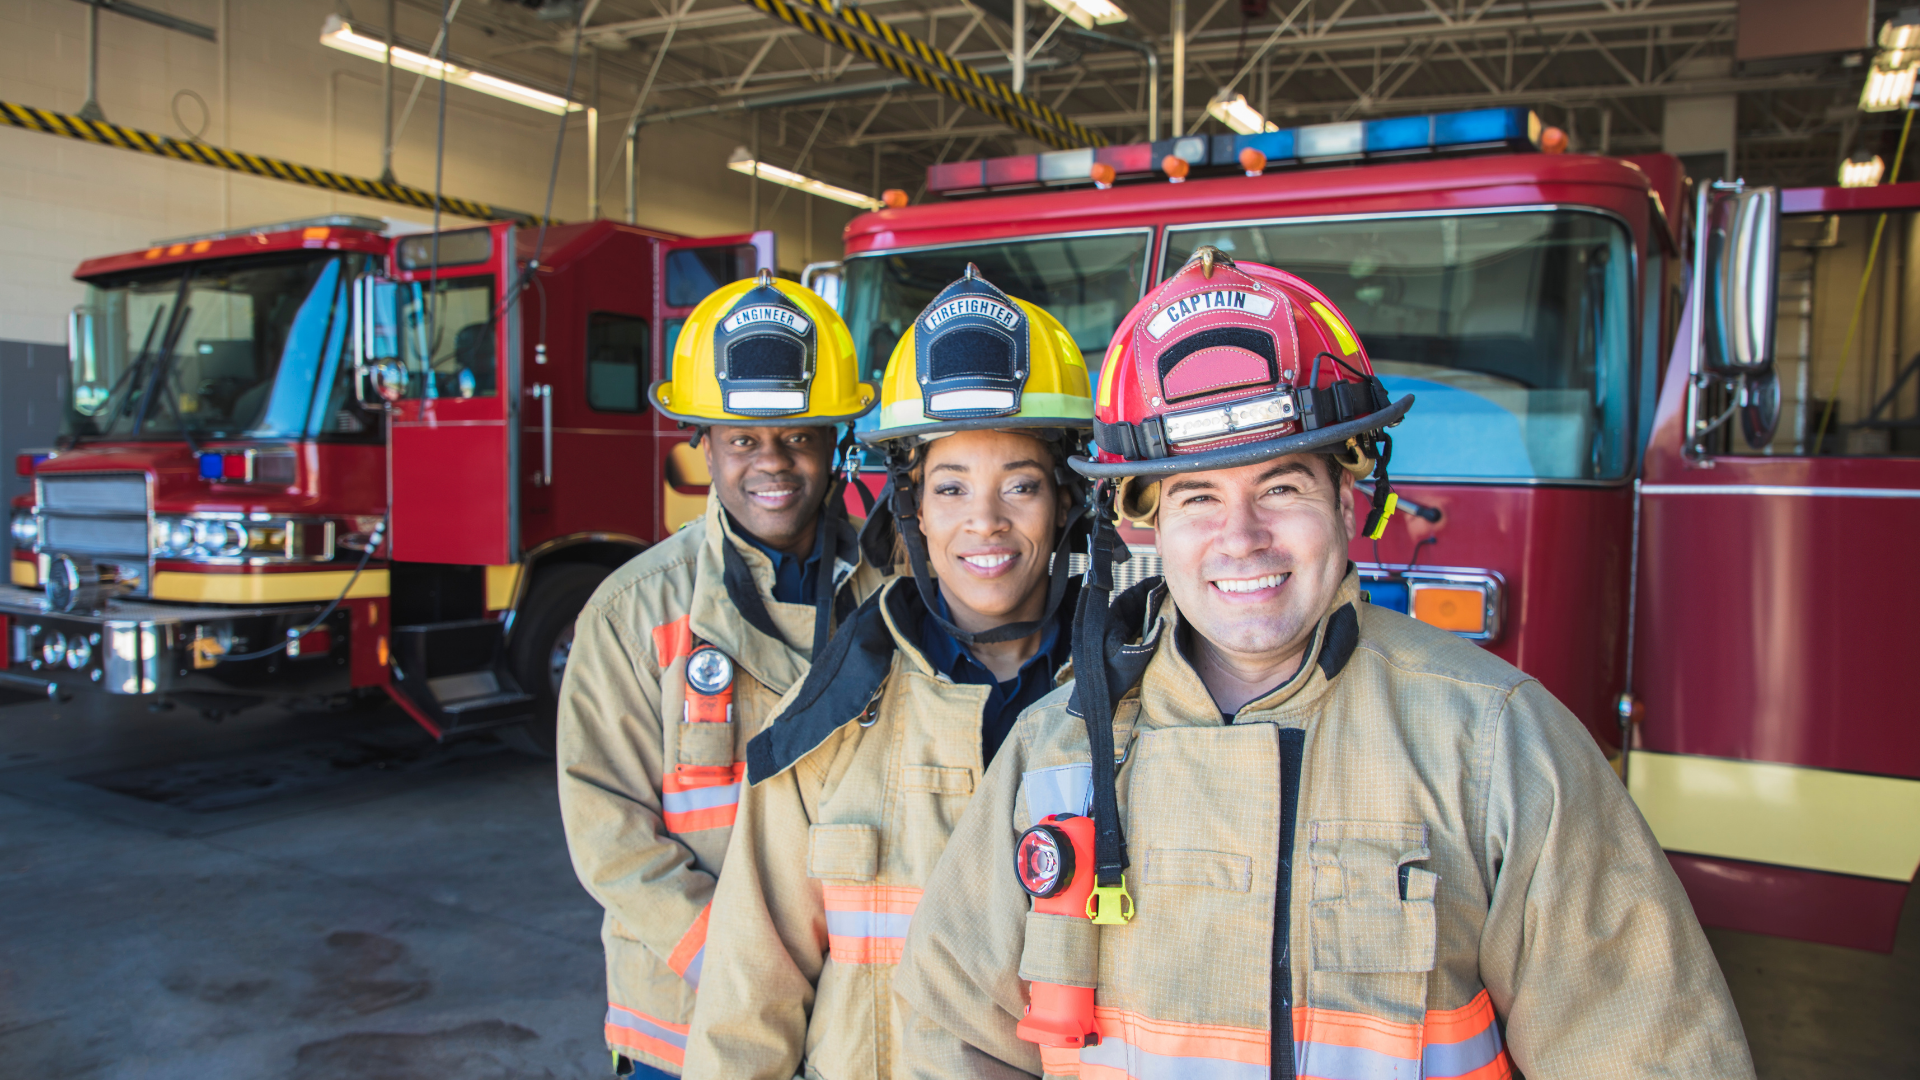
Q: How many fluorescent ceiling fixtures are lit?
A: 6